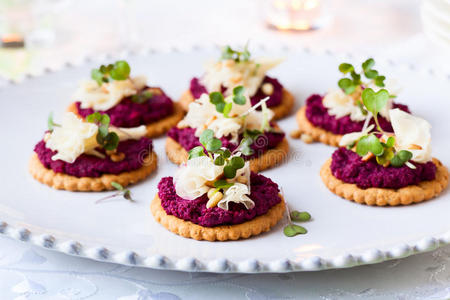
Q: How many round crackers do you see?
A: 7